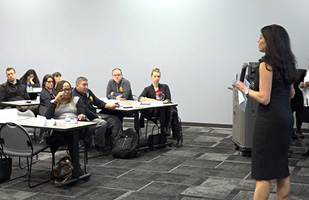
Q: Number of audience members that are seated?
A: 8